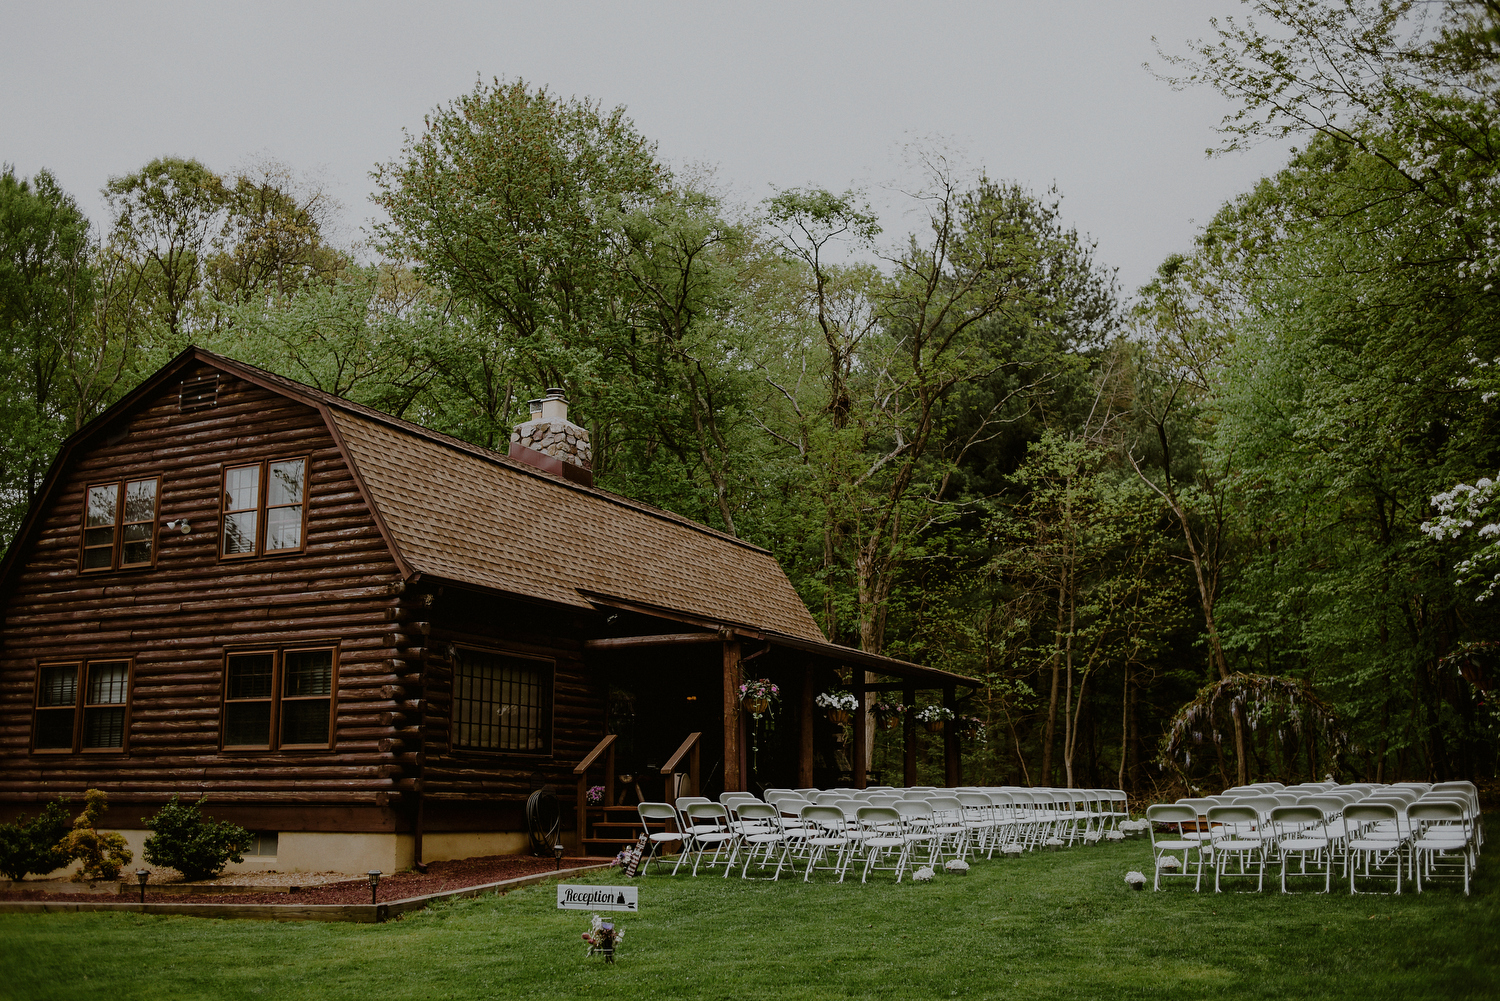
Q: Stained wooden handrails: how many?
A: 2